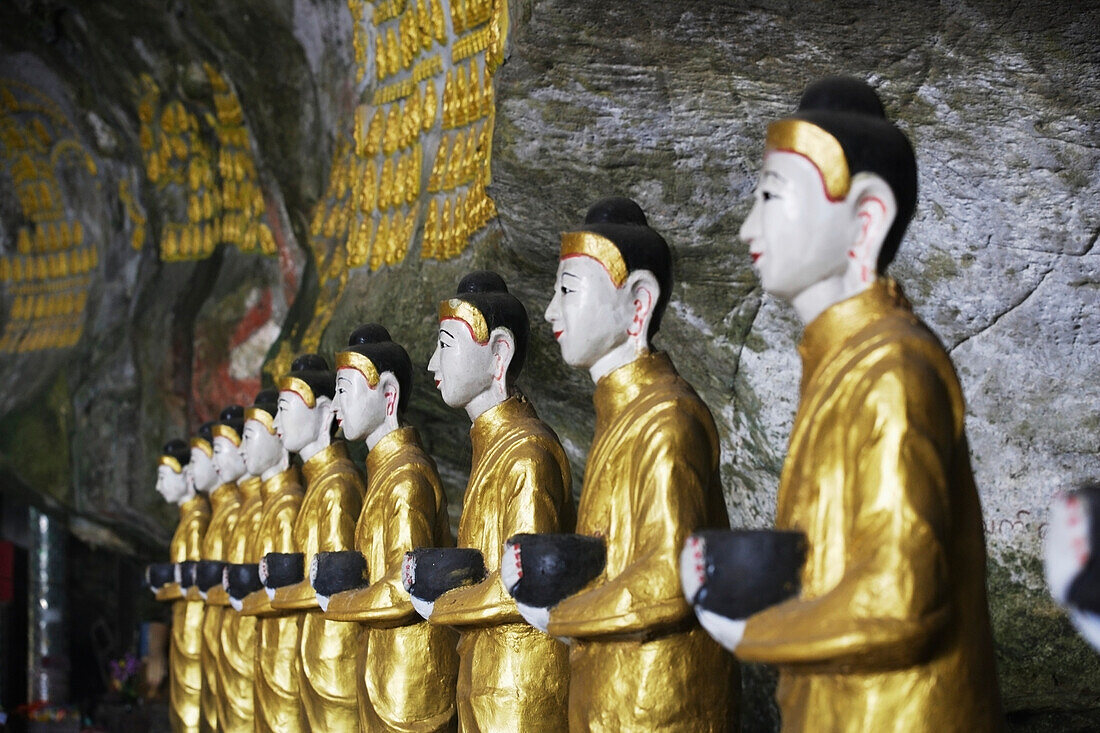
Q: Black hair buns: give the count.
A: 9